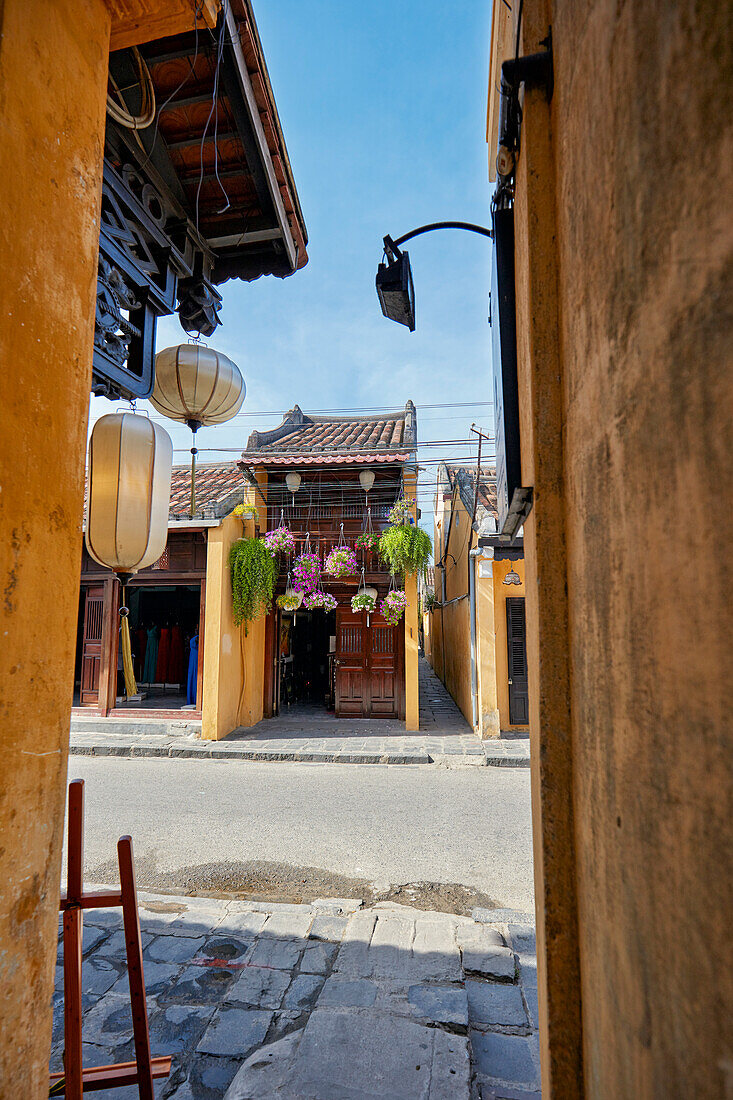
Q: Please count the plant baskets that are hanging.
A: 12